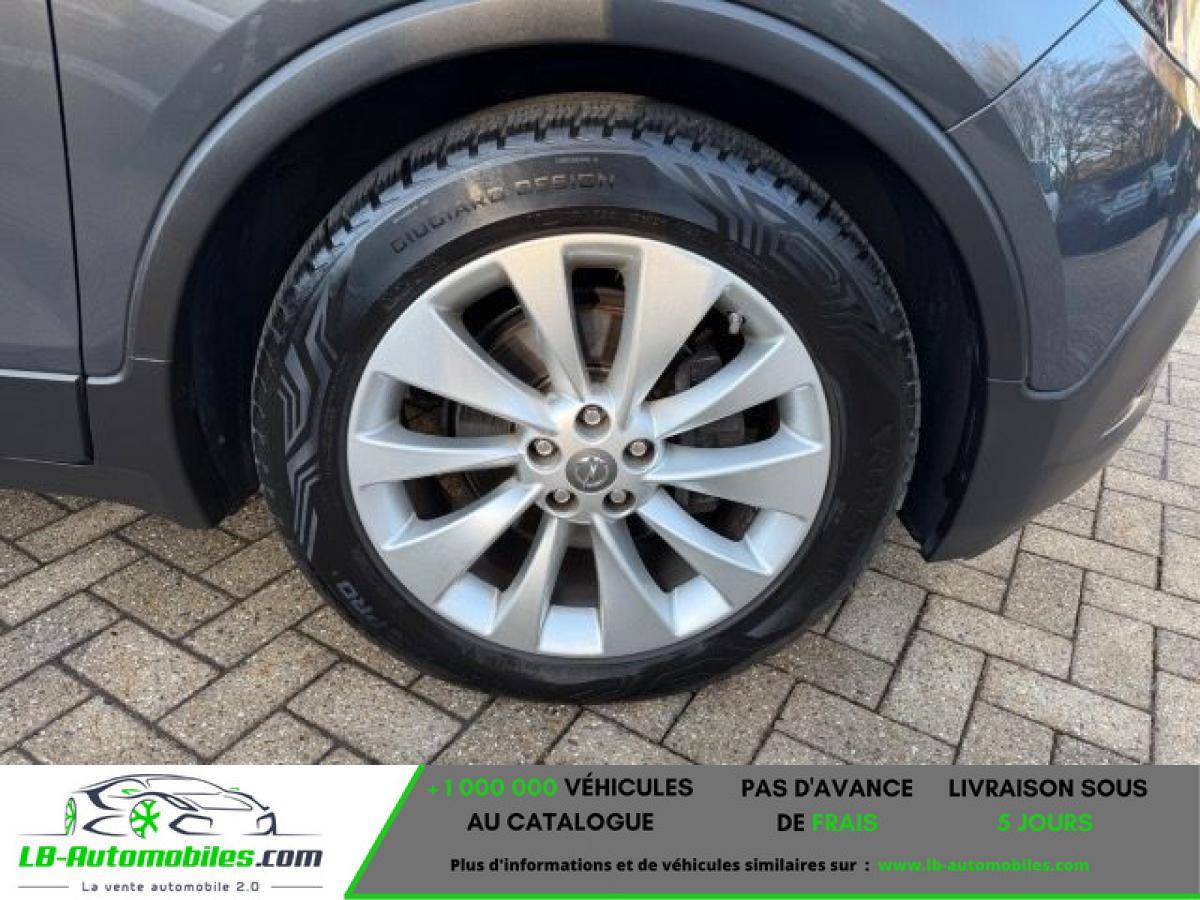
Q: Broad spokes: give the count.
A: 10